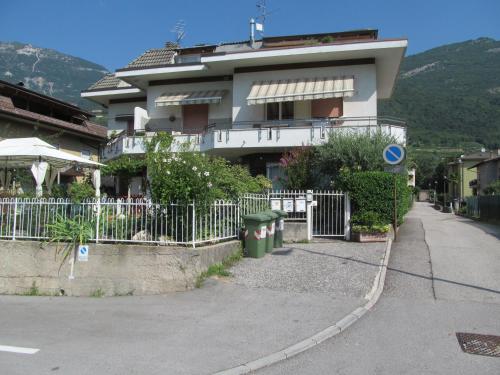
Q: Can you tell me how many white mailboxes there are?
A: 3